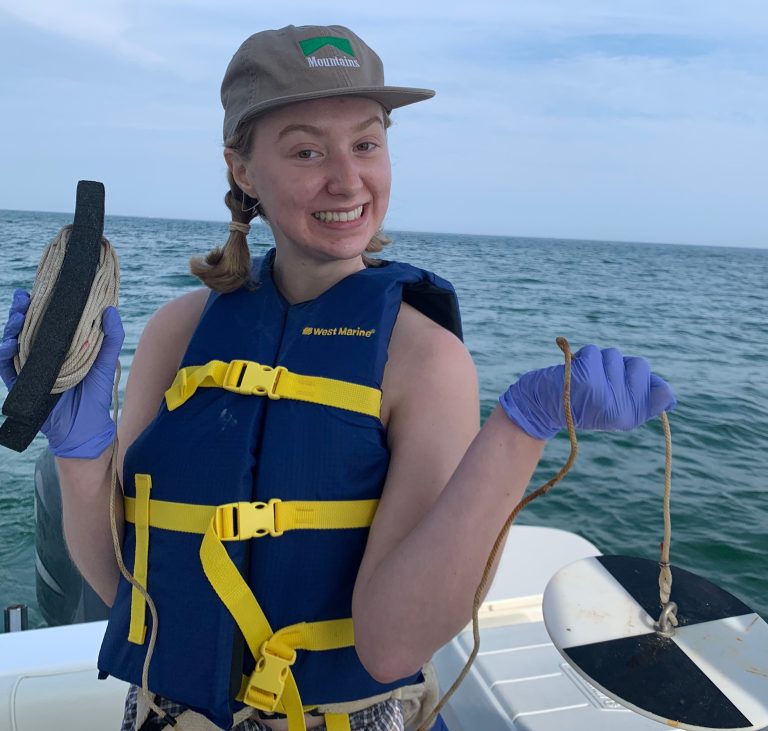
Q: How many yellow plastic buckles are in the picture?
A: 3